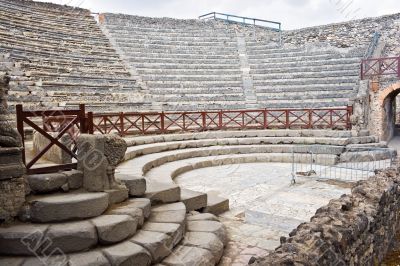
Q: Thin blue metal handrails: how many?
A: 1